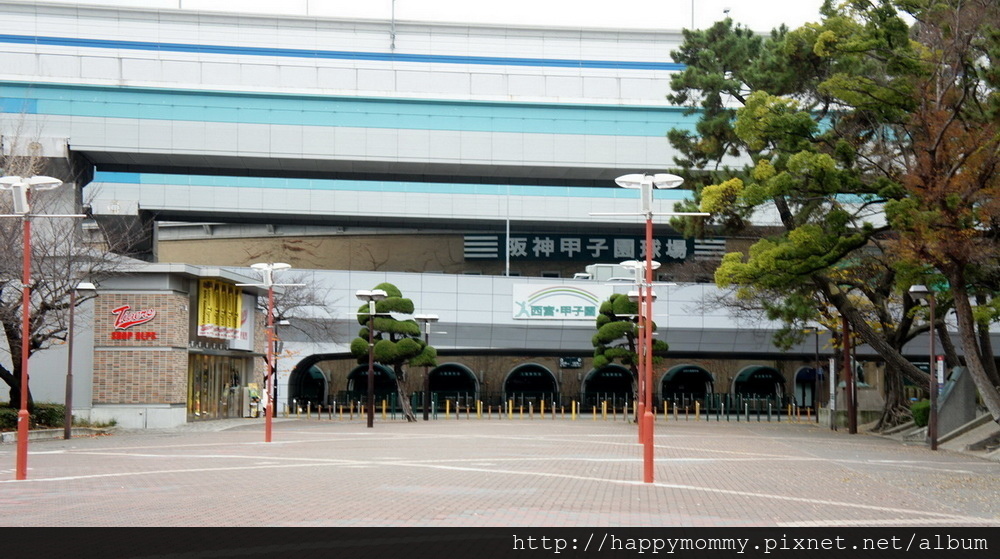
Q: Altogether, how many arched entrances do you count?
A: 8